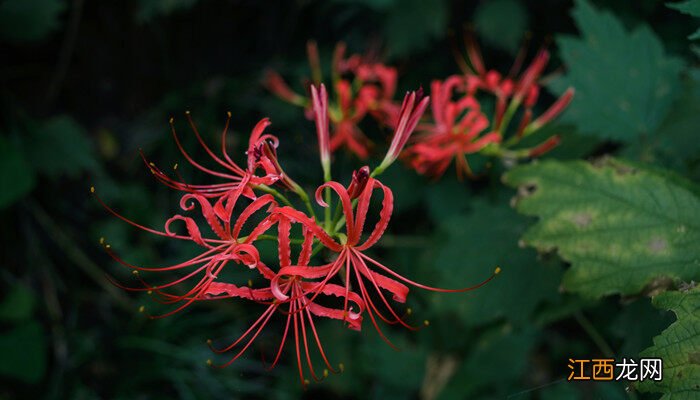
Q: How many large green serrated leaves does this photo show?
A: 3